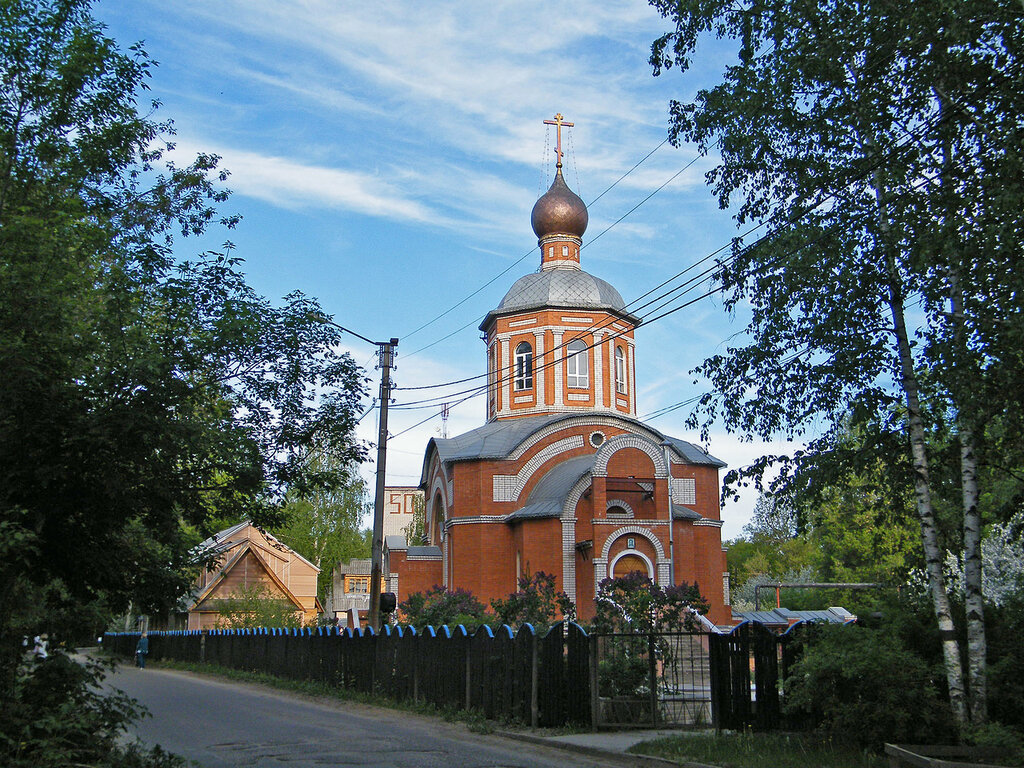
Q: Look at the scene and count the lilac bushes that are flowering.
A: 3